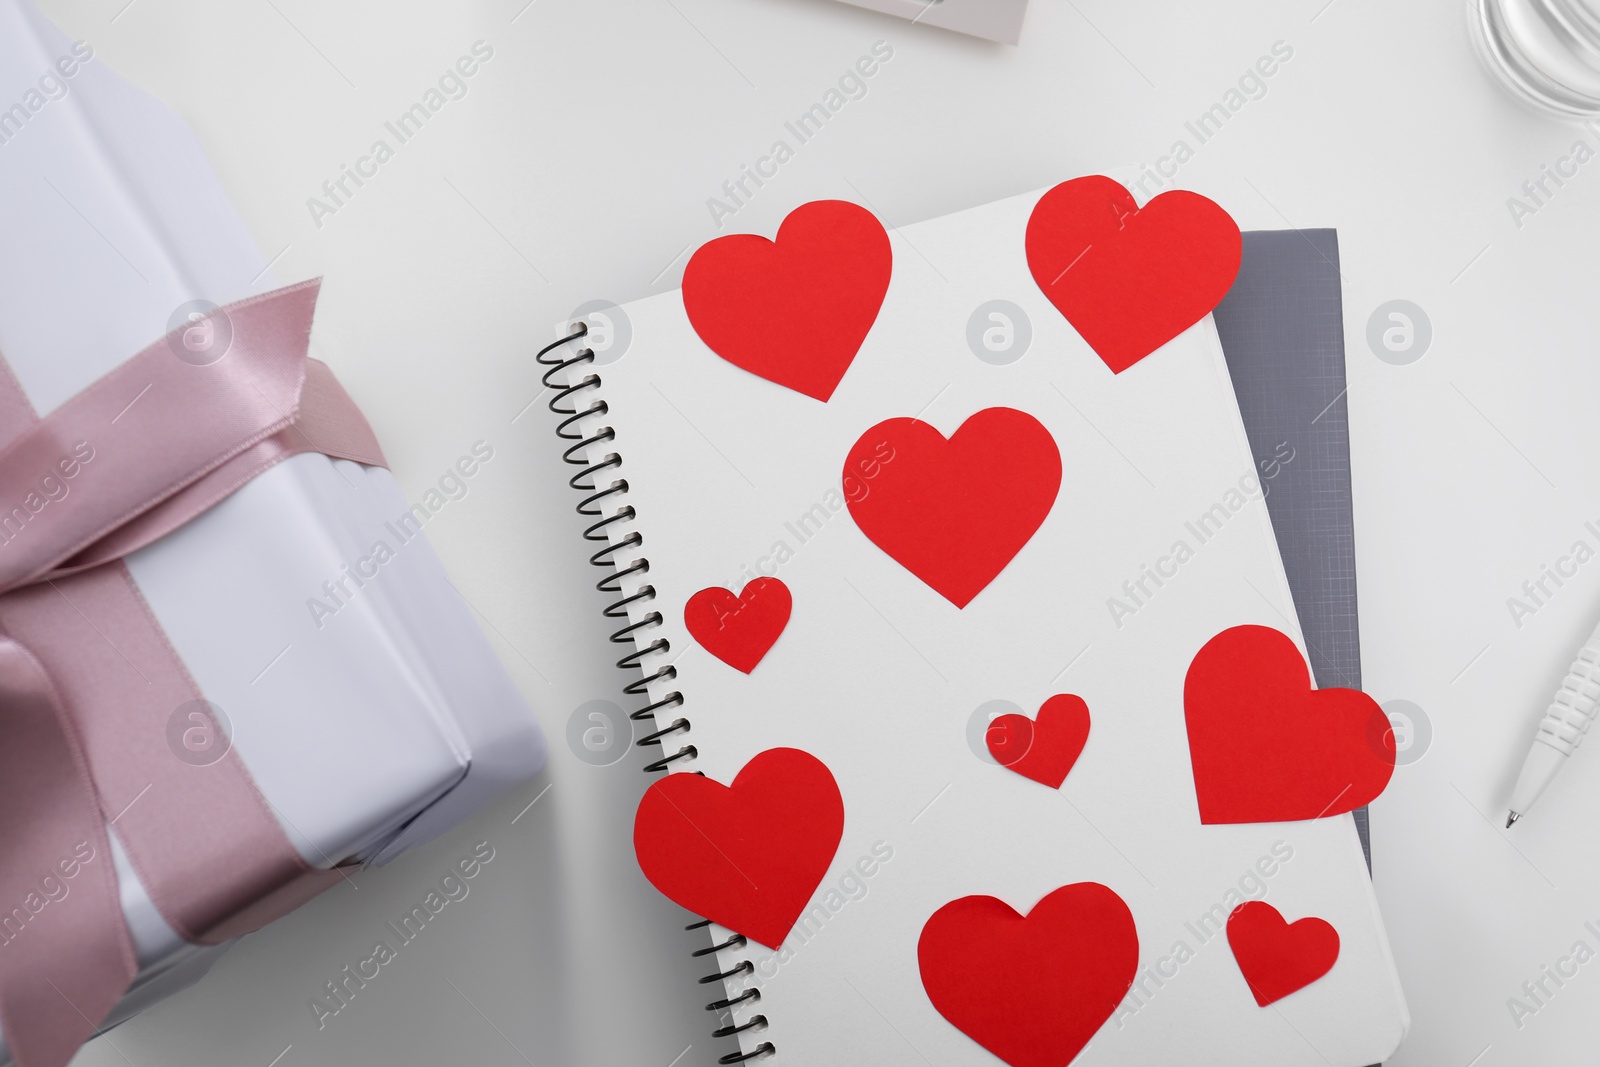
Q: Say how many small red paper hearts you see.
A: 3